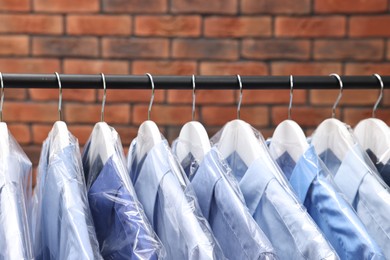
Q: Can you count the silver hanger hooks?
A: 9